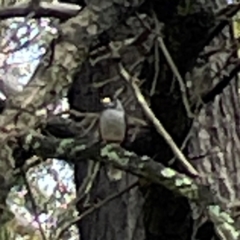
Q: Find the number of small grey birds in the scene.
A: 1